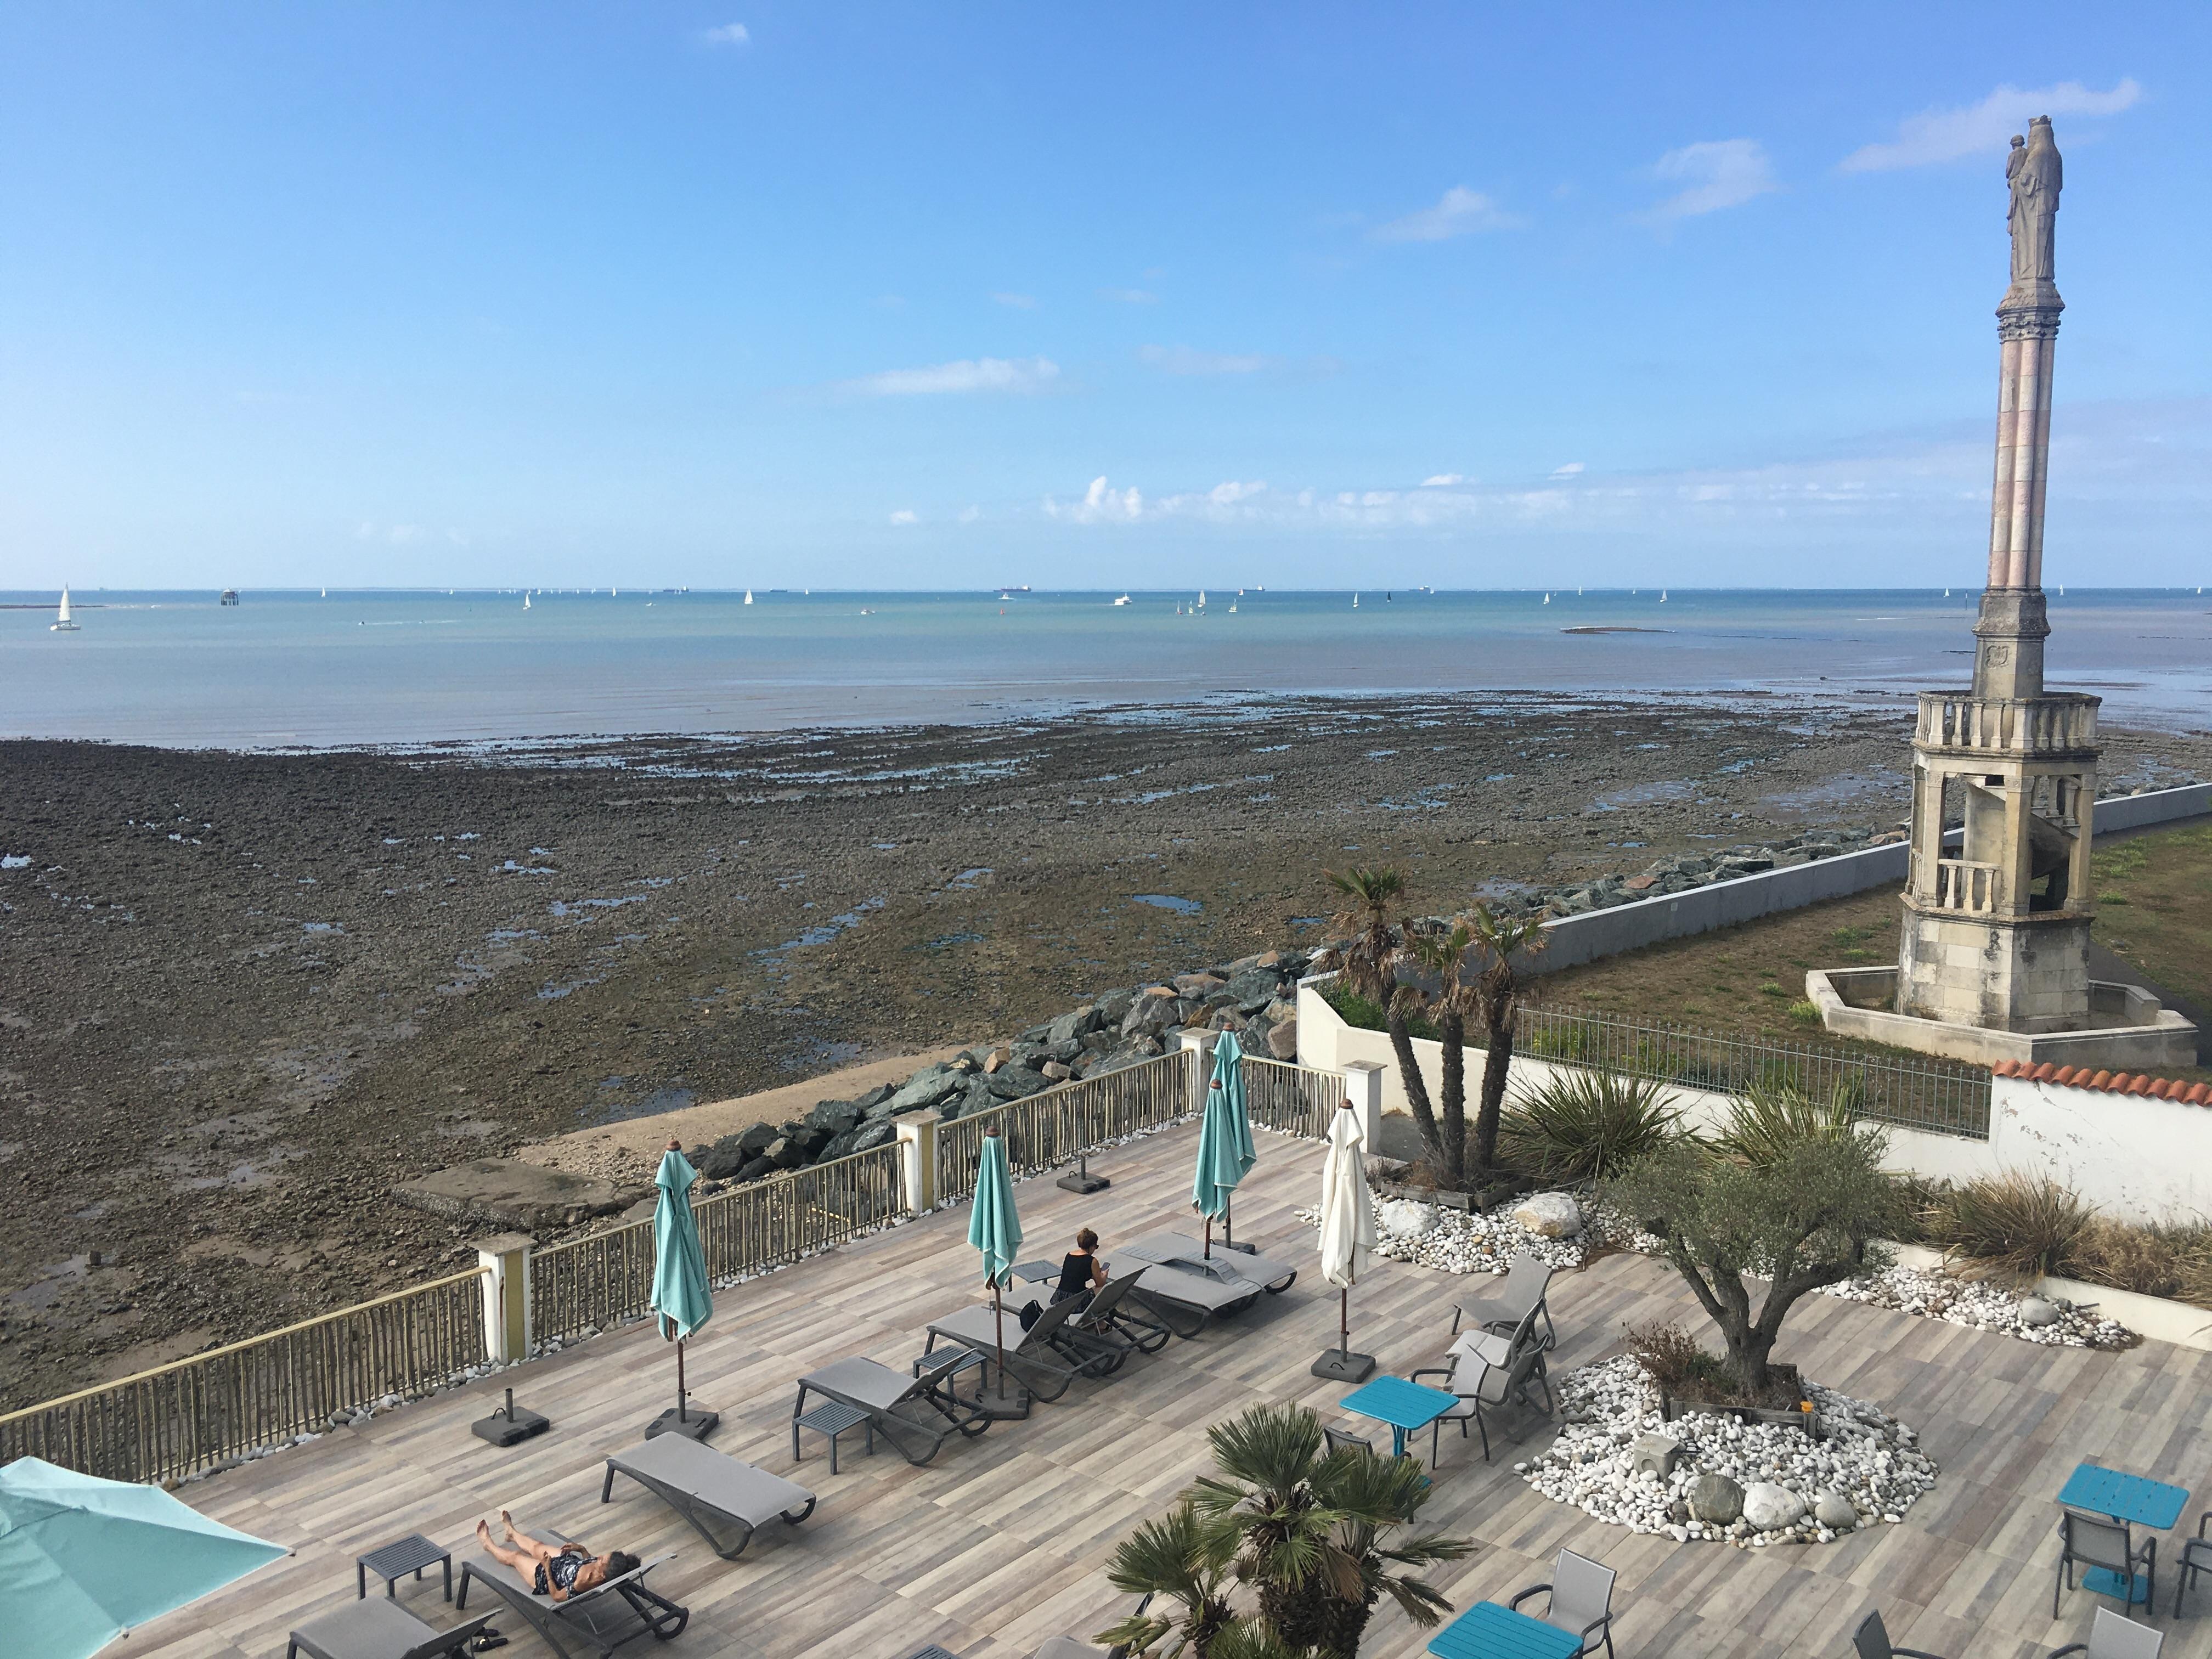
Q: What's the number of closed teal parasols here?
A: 4